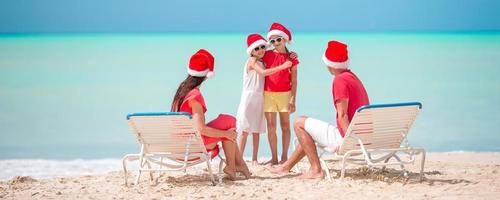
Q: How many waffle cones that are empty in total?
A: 0